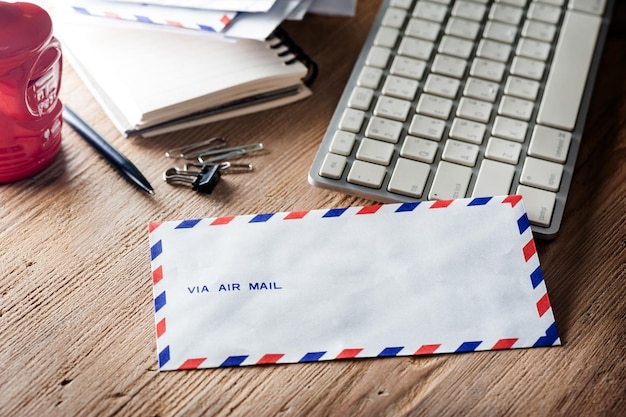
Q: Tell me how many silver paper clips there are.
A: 3